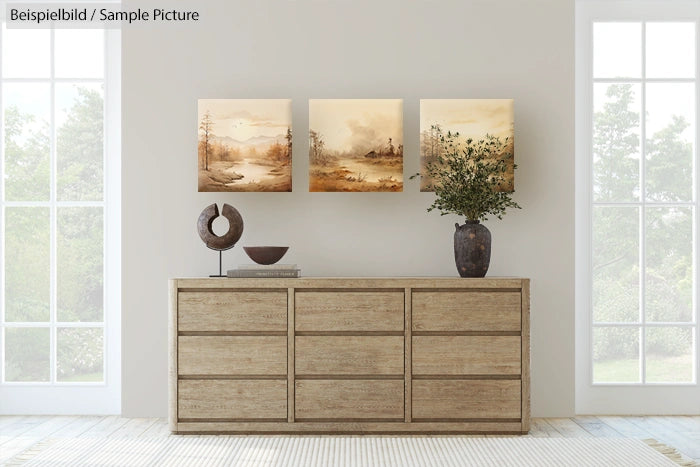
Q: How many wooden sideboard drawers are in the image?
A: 9